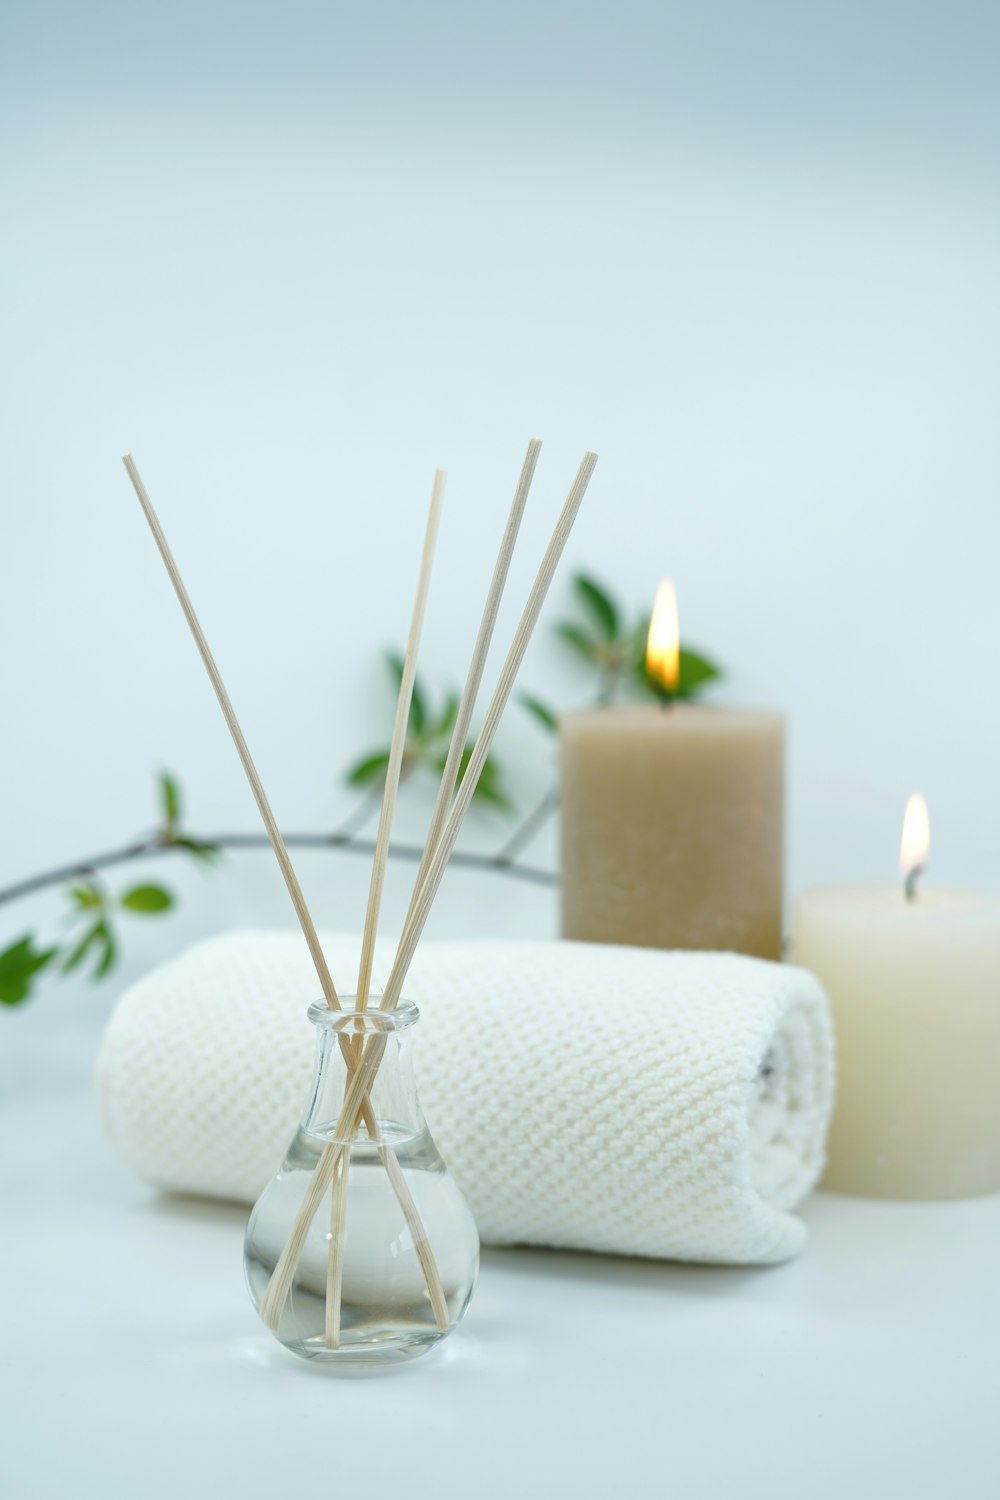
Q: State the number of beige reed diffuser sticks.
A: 4